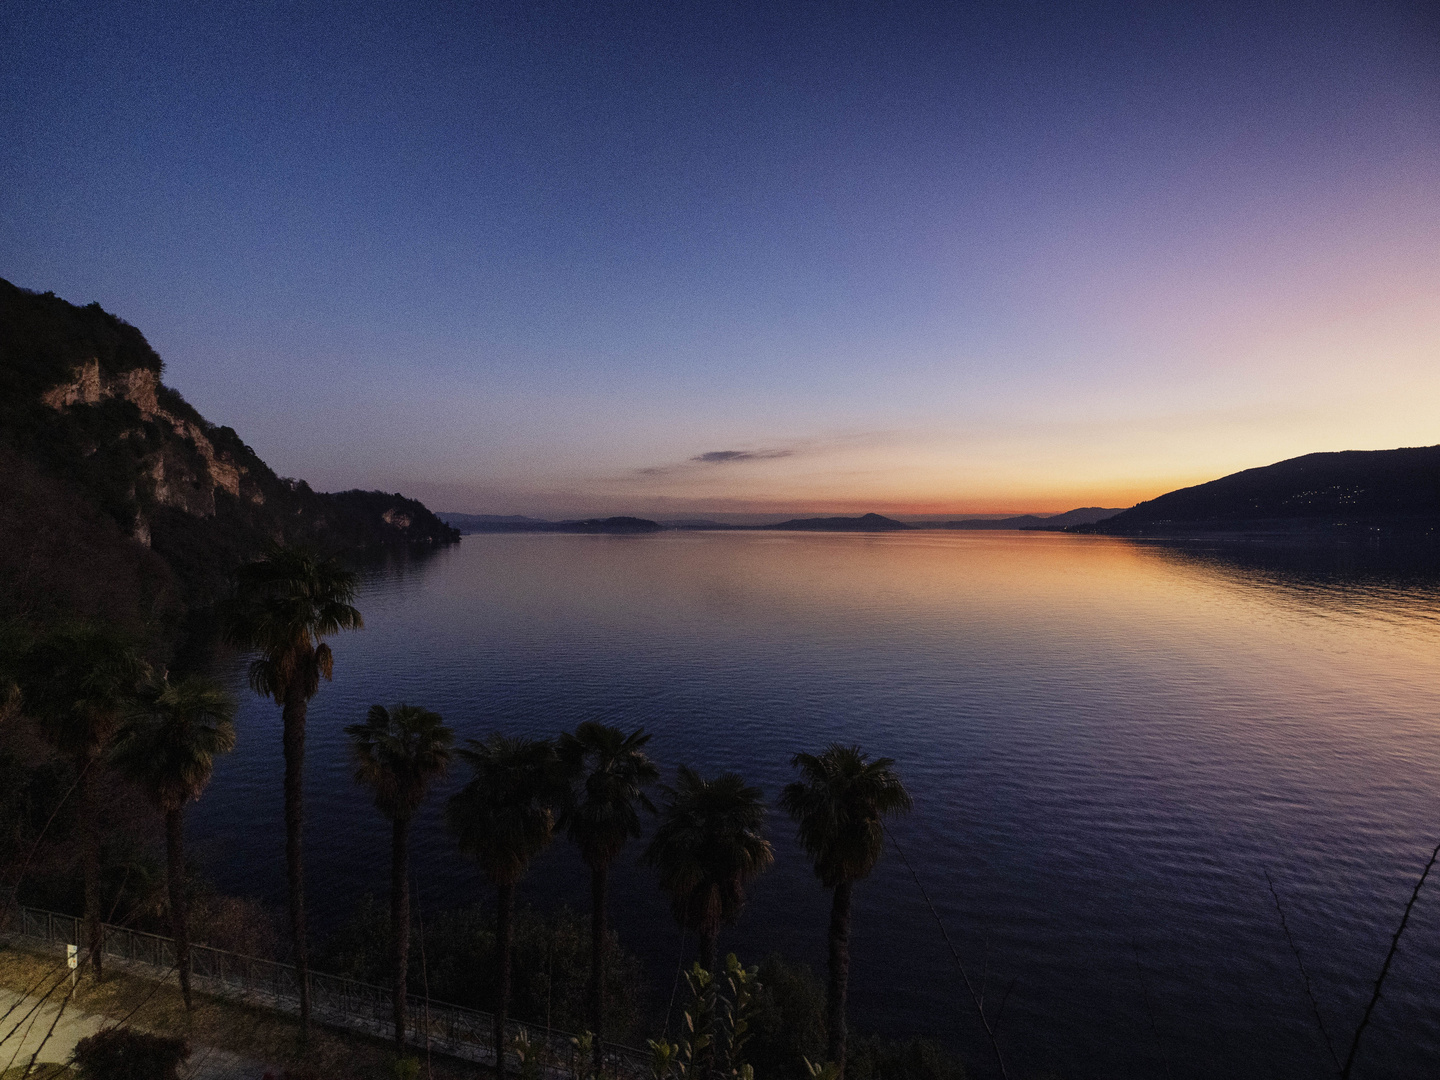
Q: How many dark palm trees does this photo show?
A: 8